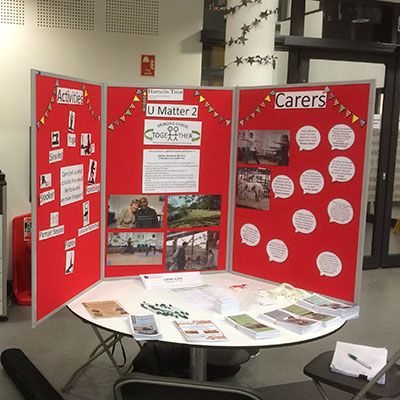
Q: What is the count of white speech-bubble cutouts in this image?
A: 10